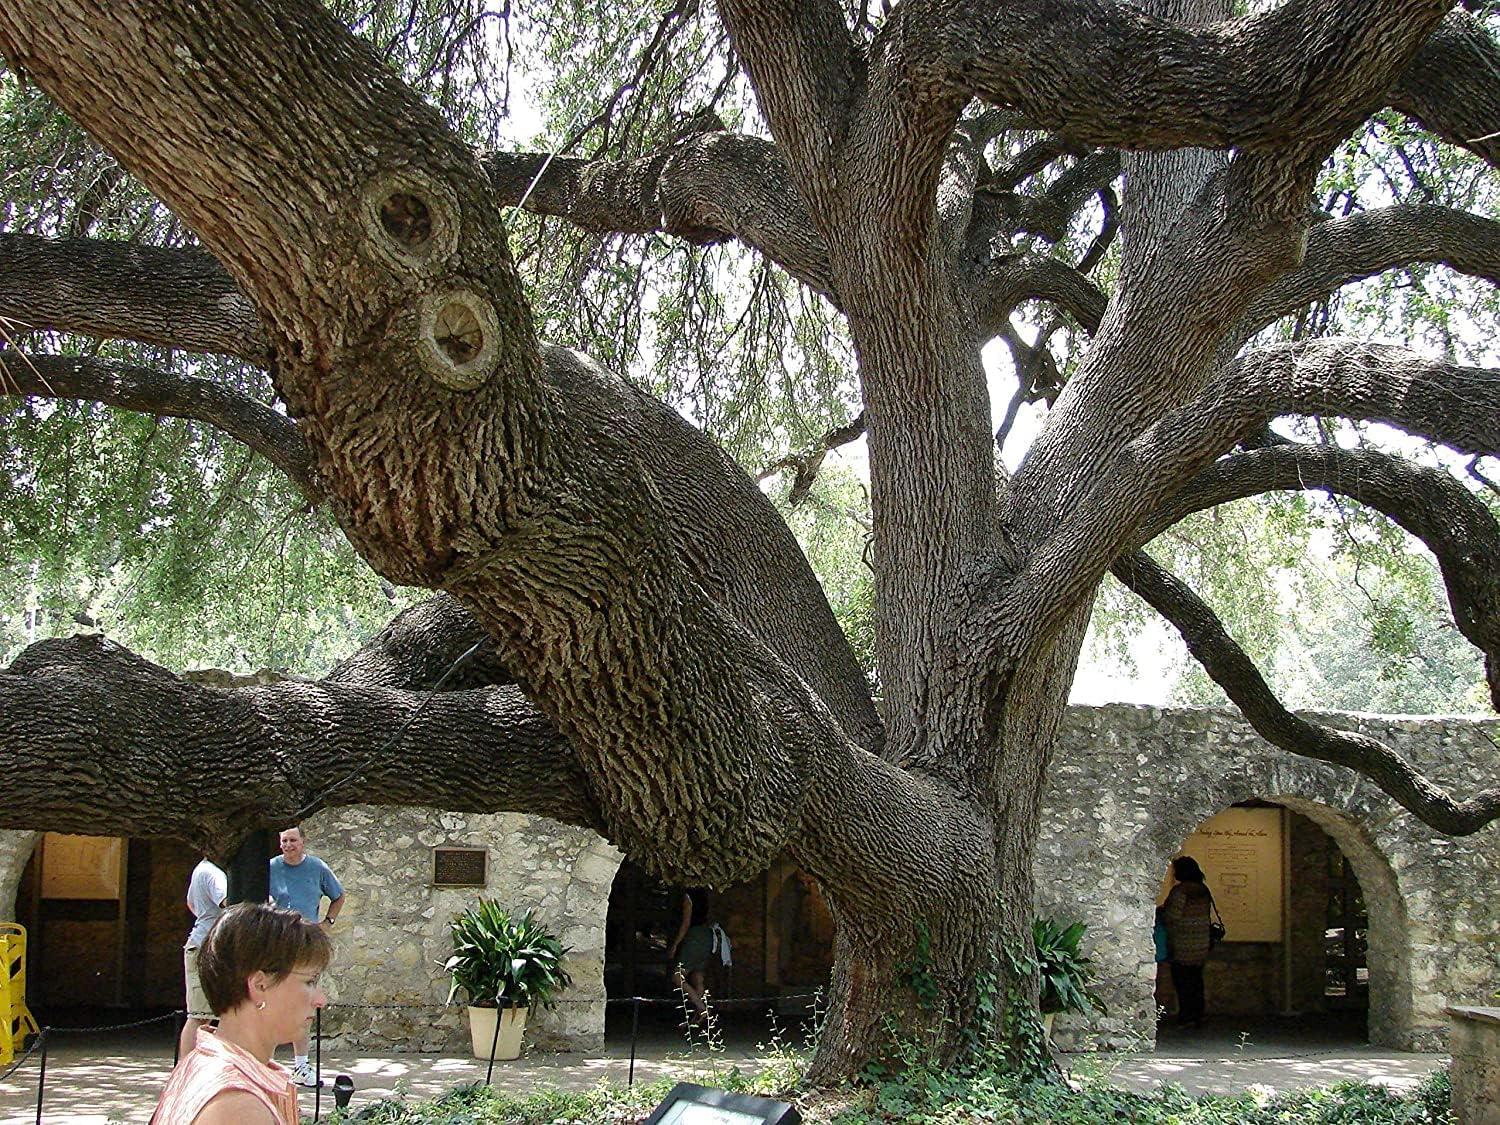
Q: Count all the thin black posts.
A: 5